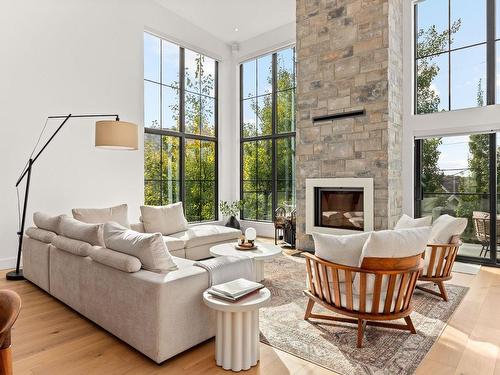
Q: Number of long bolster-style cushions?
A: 3